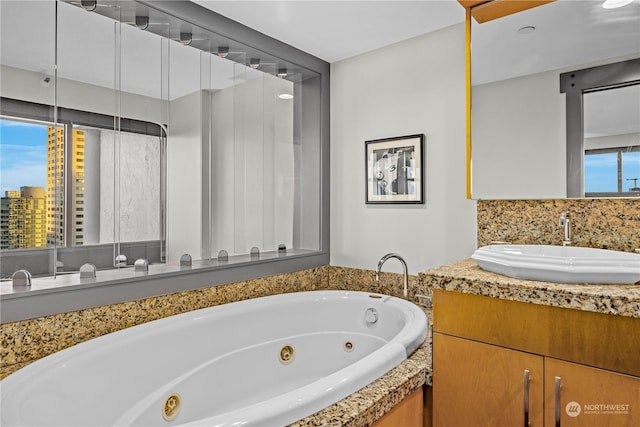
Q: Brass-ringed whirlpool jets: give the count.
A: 3